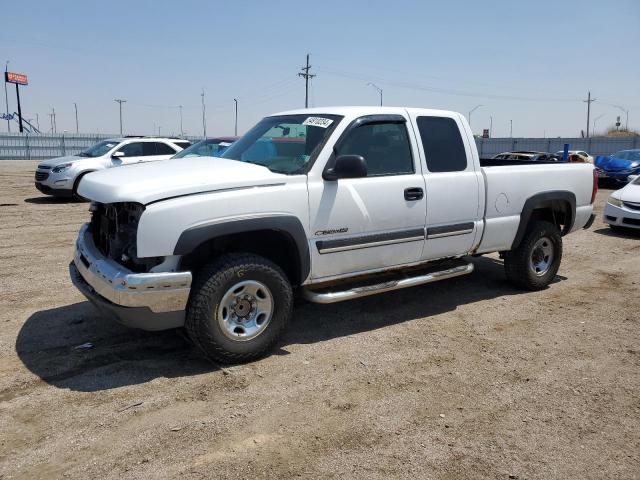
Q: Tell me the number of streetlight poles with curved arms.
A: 4